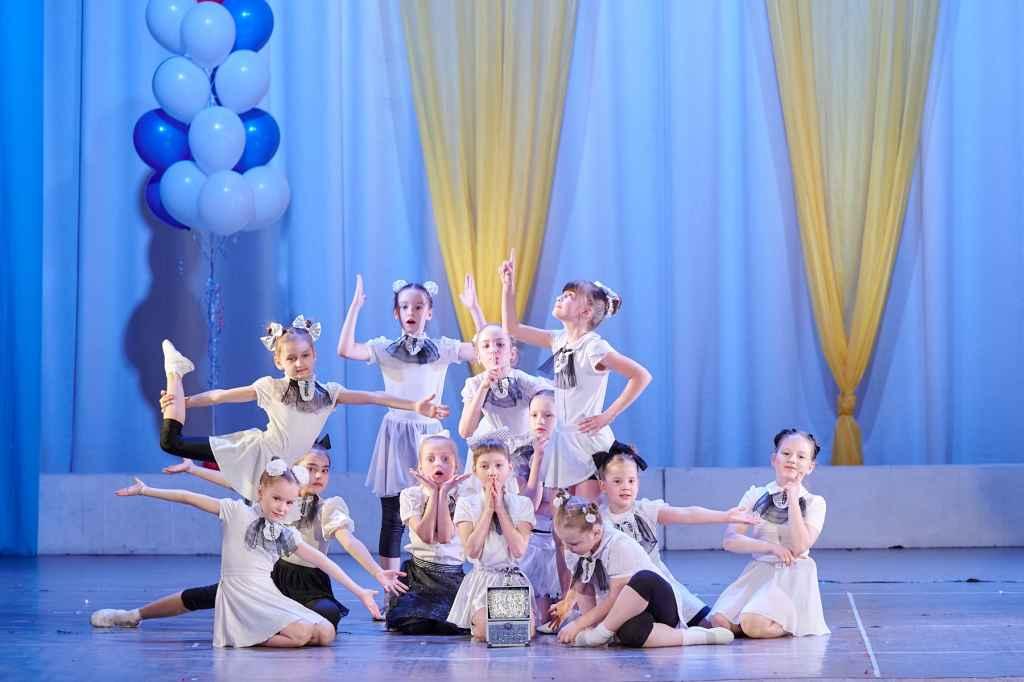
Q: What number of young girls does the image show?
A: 12